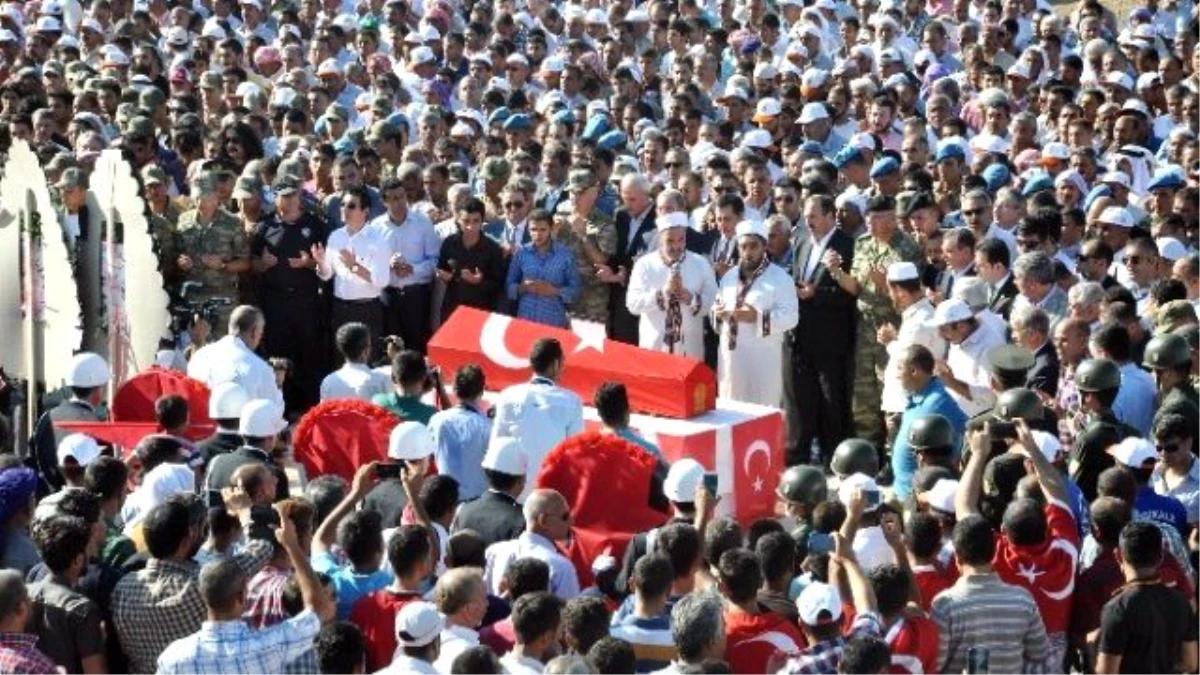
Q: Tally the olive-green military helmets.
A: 6